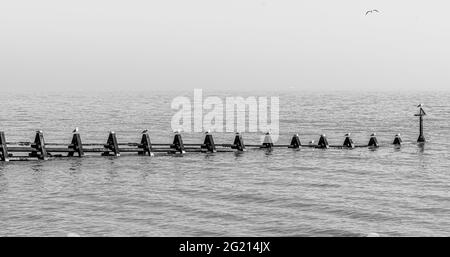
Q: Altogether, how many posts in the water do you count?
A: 15